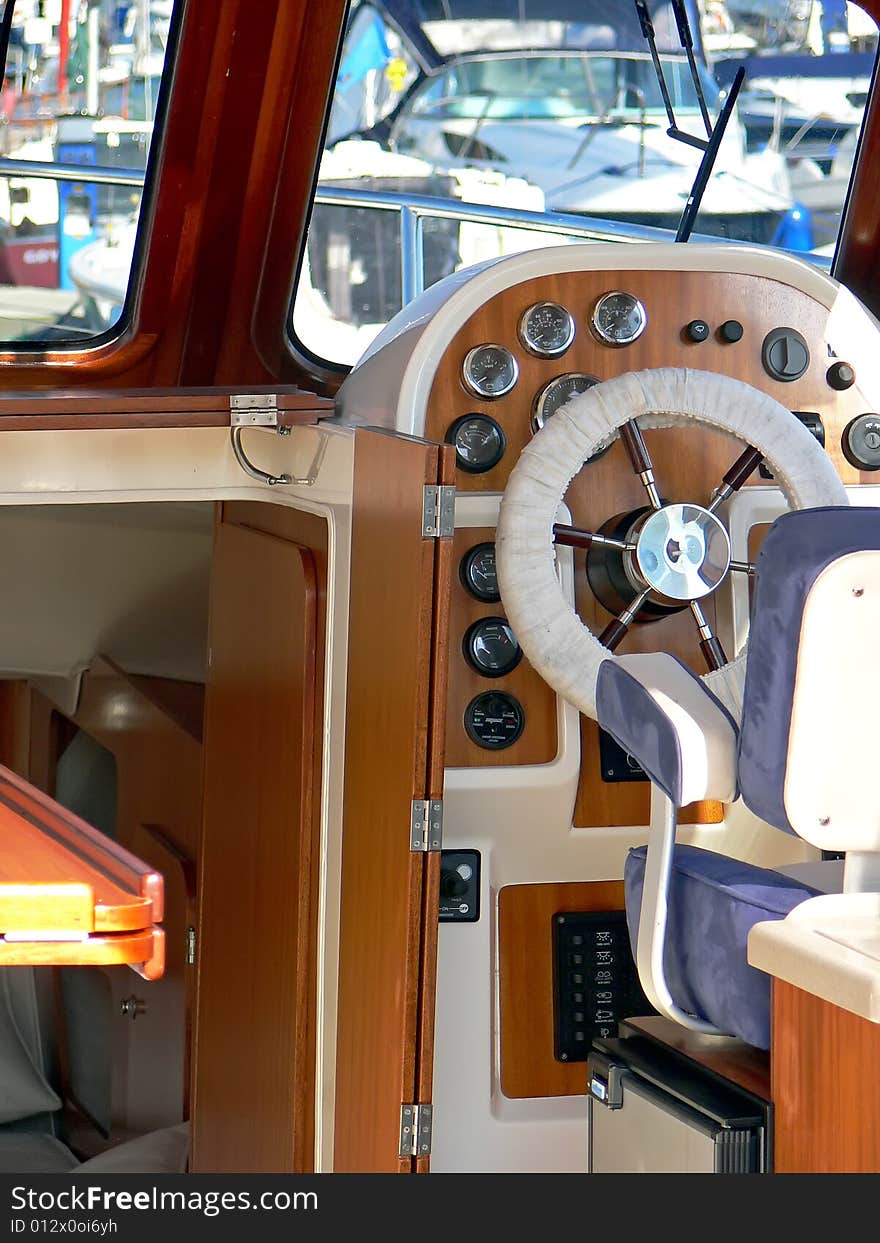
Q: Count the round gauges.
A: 8